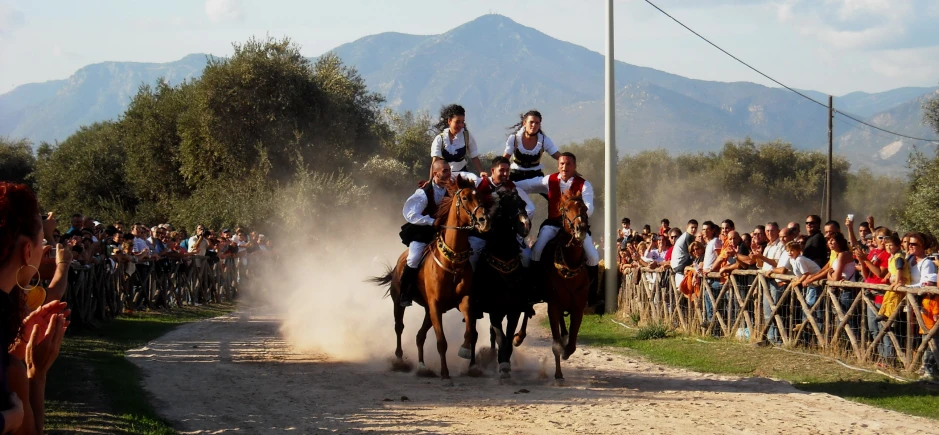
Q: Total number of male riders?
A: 3